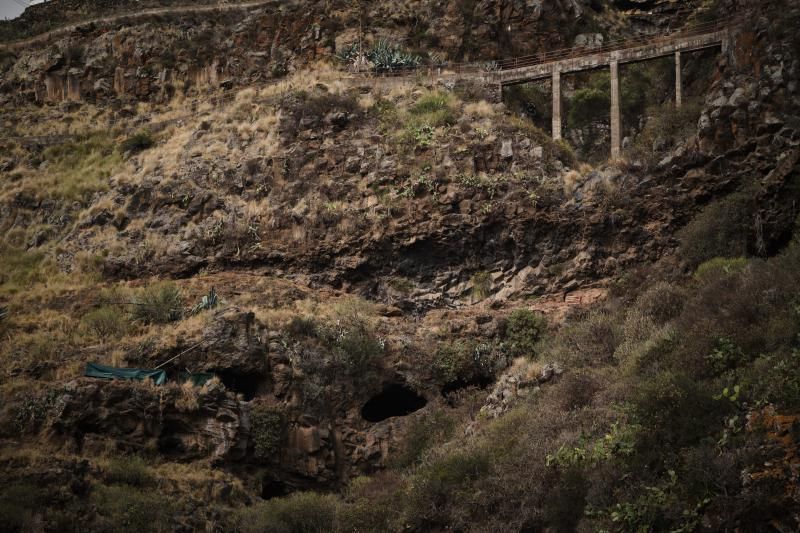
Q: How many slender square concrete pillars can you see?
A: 3